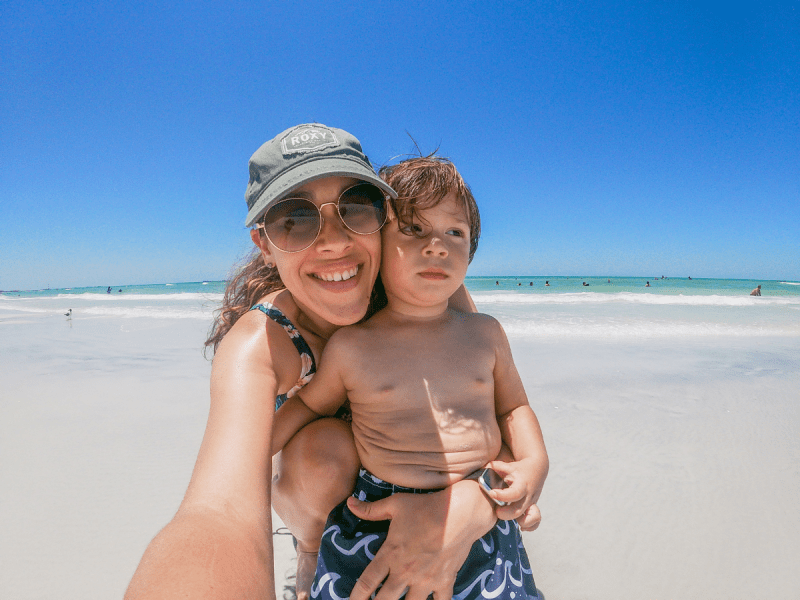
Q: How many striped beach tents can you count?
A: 0